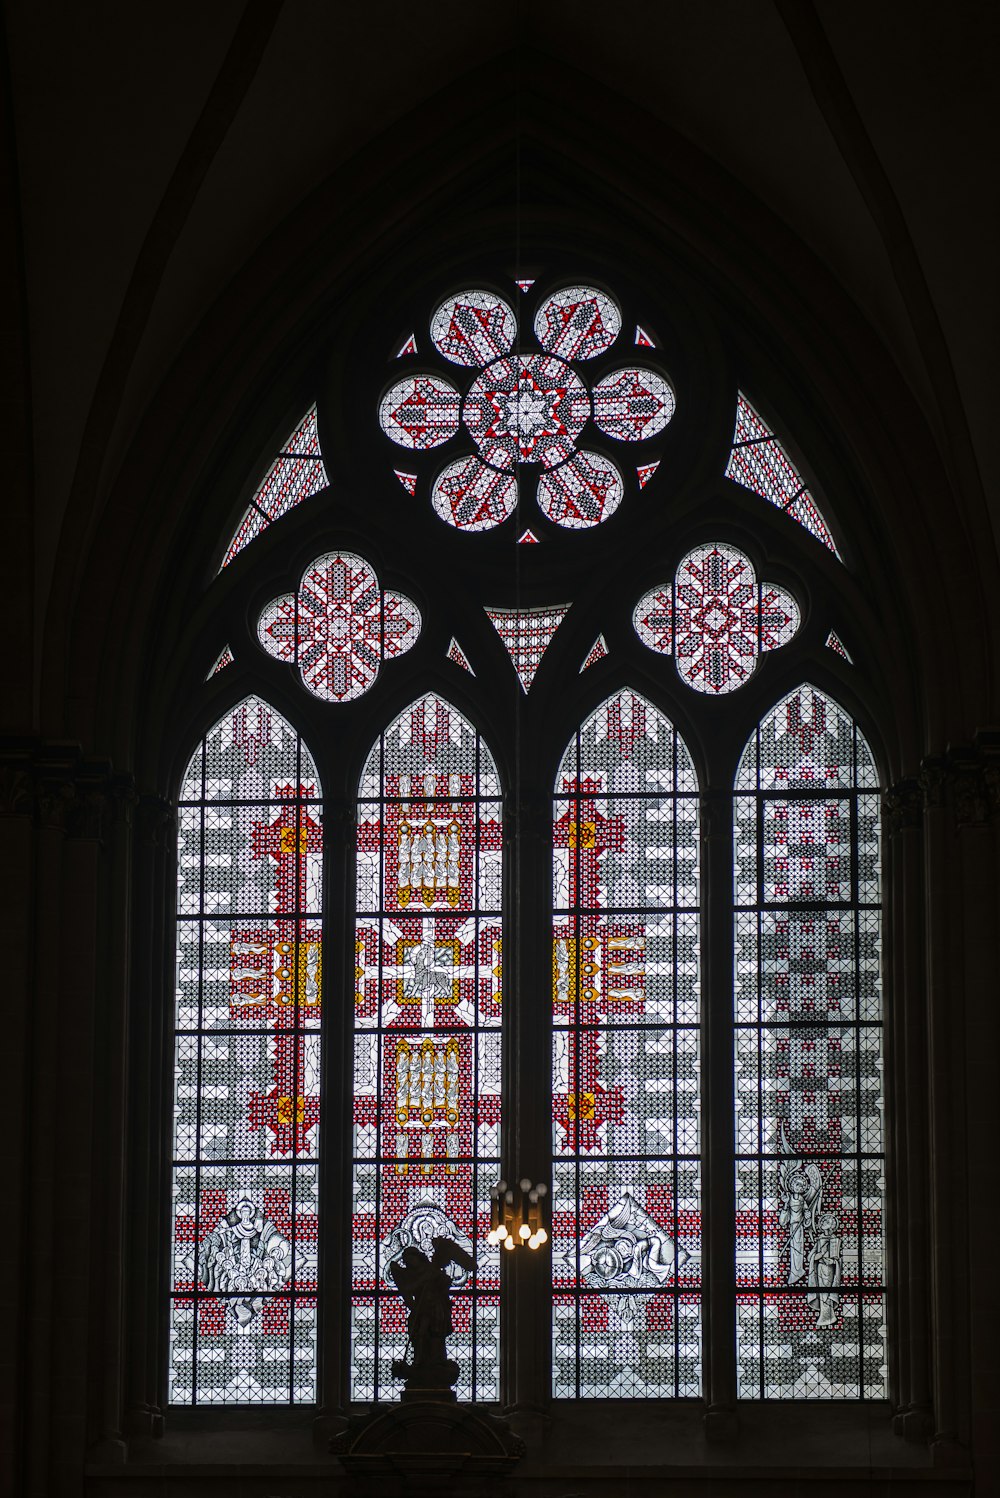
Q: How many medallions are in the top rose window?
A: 7